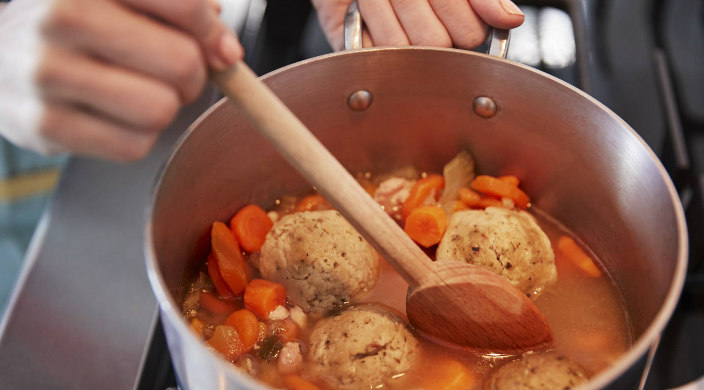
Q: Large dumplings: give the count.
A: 4